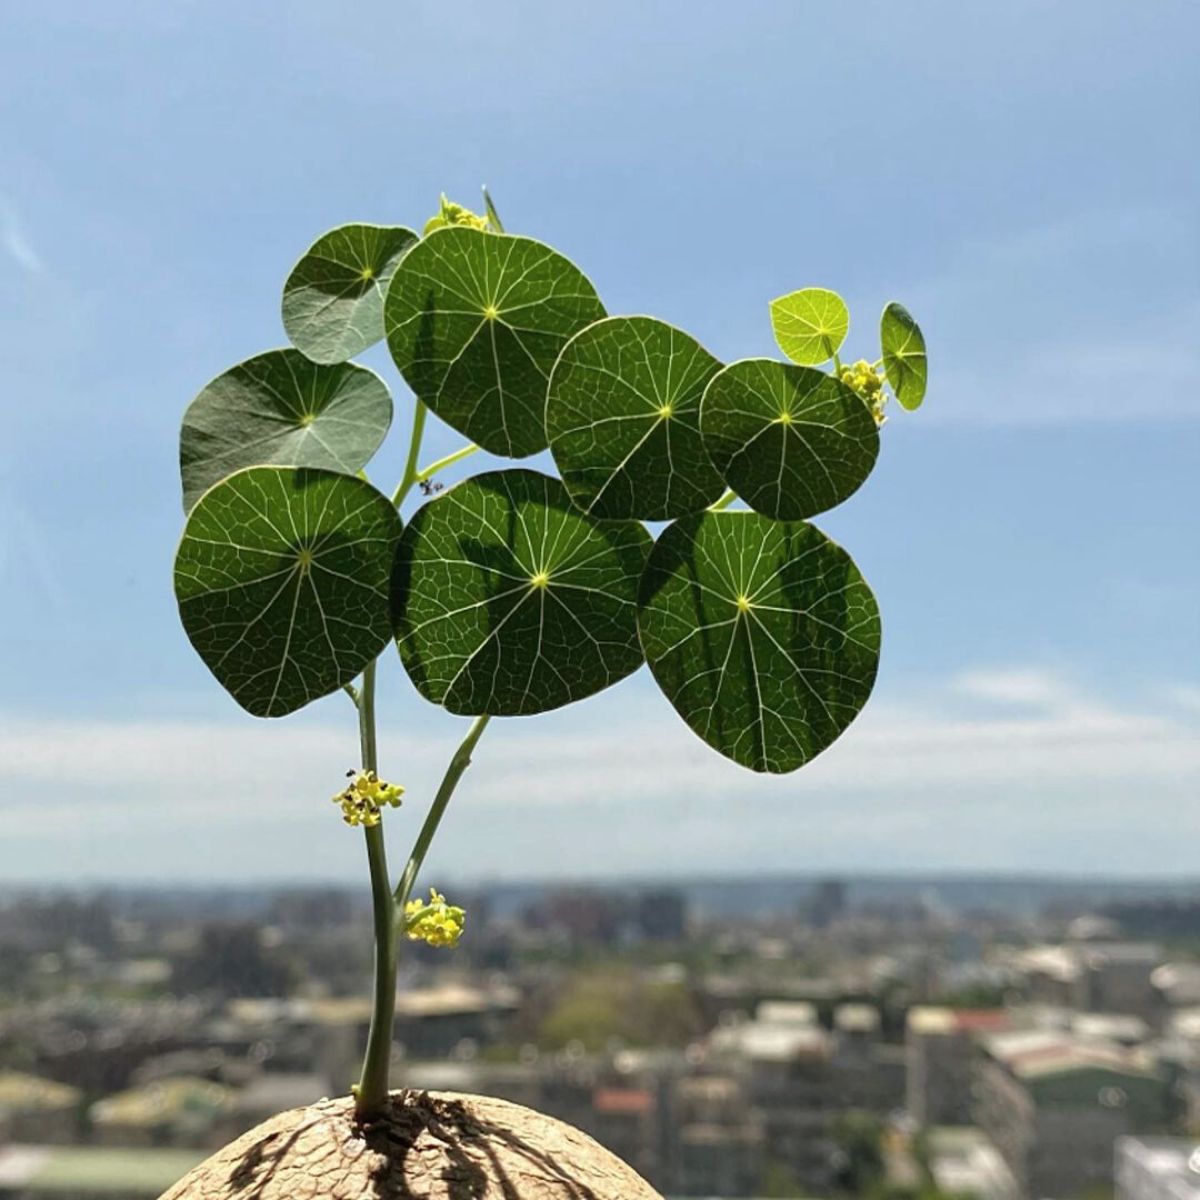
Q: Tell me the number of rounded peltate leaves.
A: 10